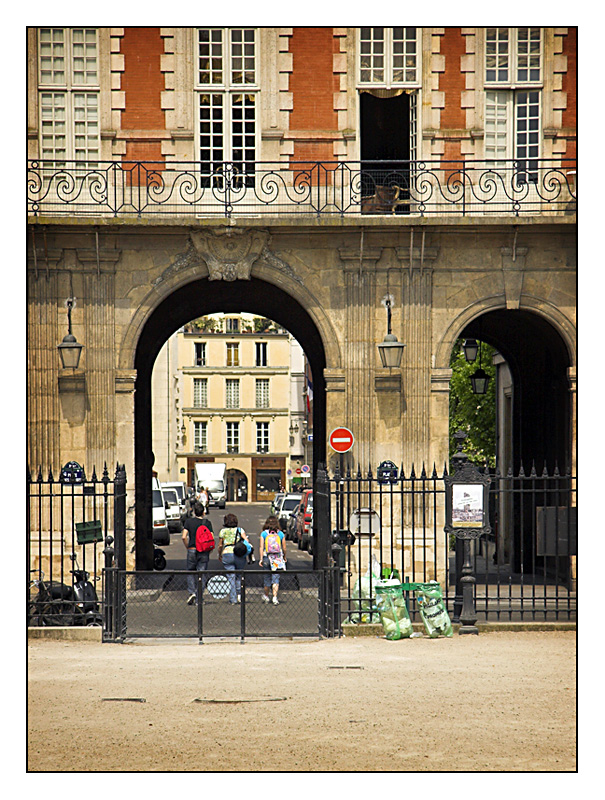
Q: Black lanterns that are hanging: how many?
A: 4